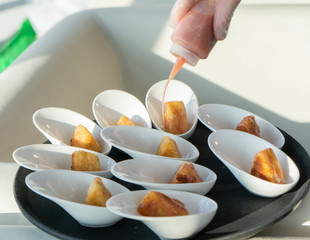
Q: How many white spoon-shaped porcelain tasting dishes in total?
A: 10